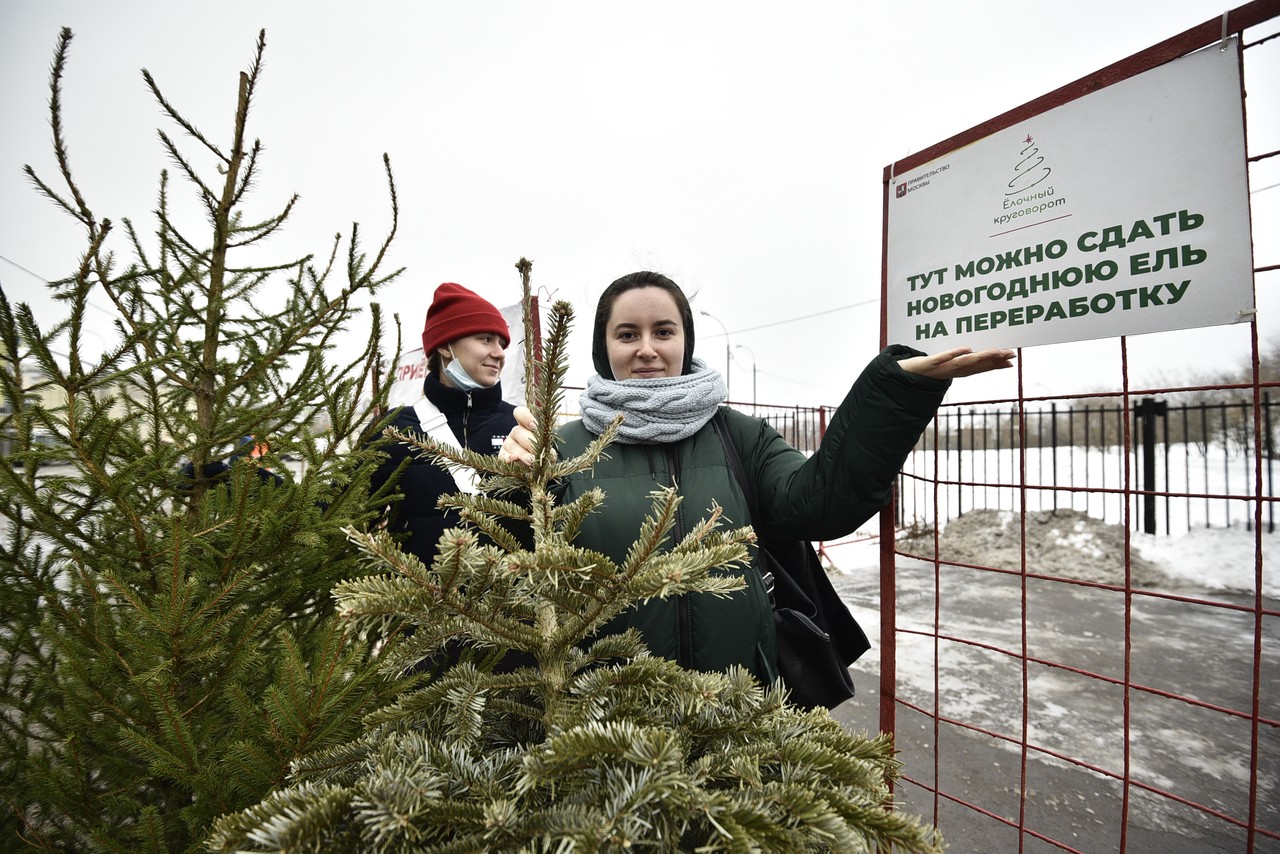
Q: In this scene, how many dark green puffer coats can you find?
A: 1